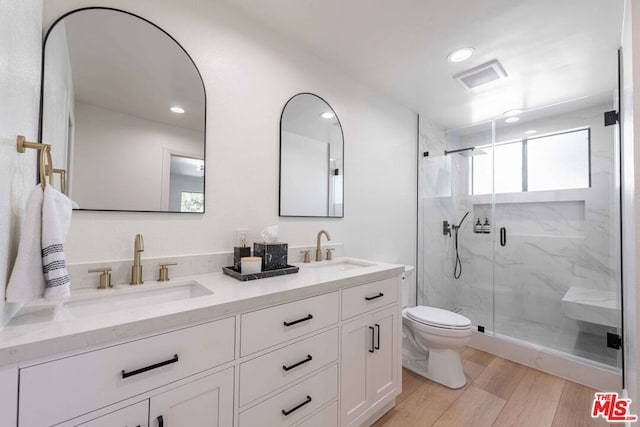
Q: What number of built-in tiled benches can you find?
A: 1